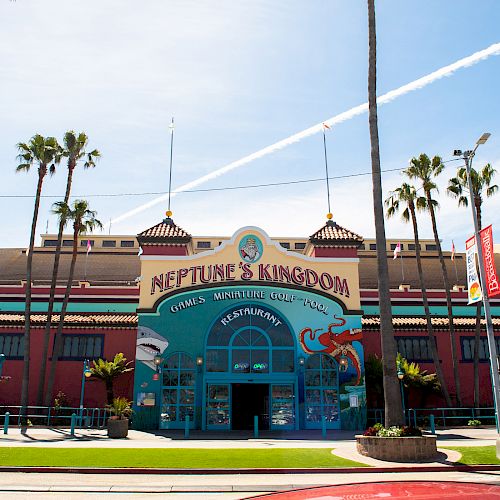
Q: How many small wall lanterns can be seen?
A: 4